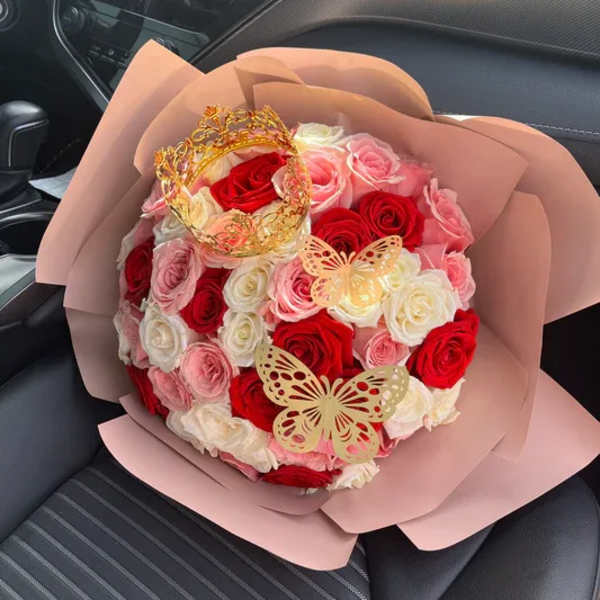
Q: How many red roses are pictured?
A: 11